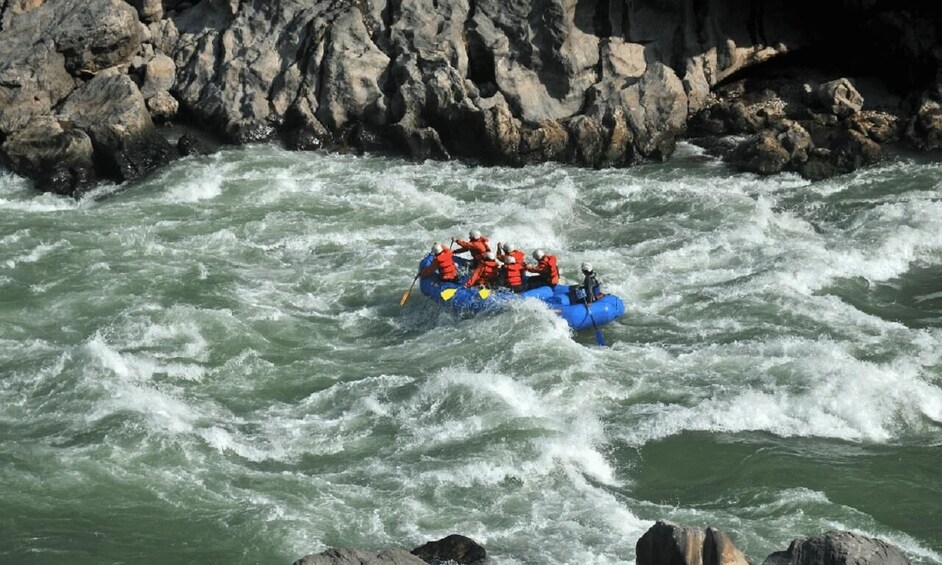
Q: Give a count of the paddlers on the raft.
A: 7